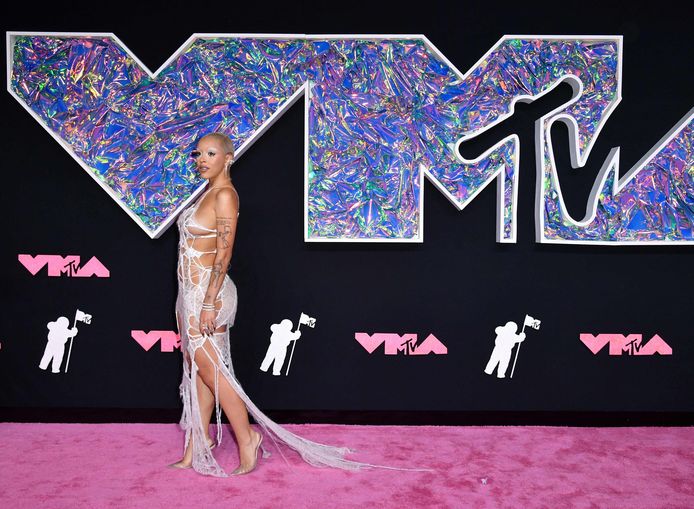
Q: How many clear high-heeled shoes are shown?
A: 2